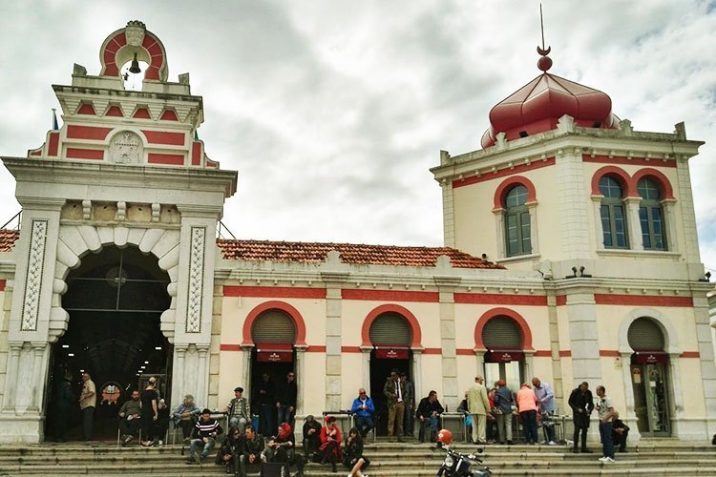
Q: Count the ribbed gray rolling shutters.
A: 4